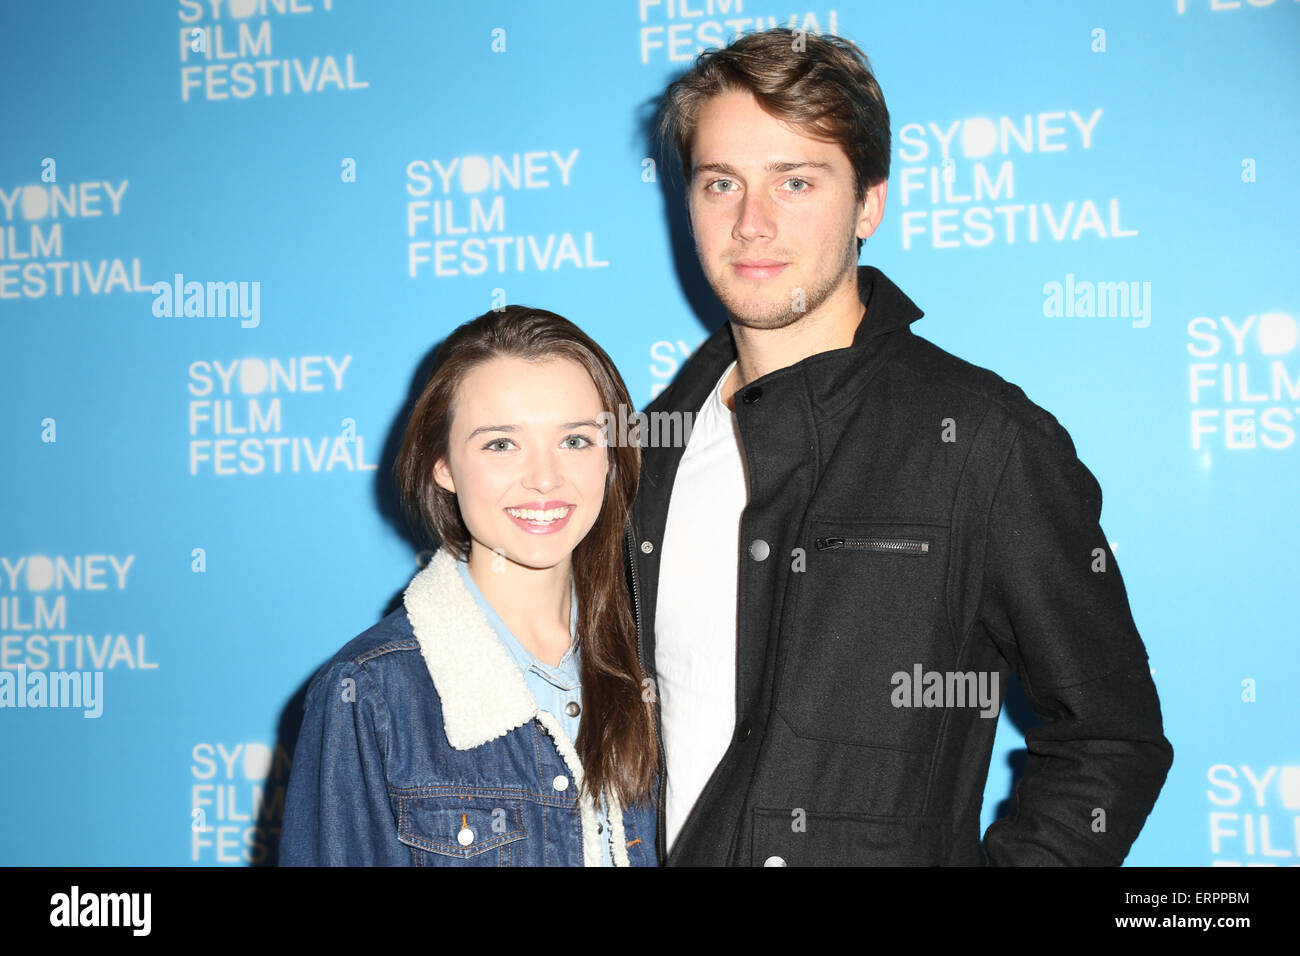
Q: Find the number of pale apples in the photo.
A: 0